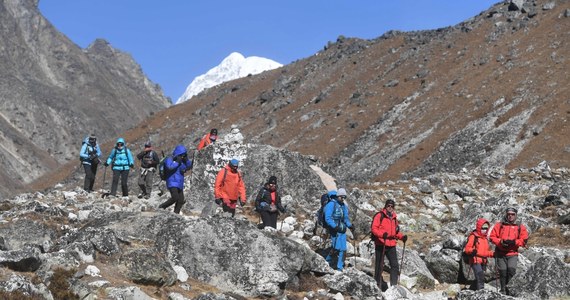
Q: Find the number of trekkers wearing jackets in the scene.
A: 11